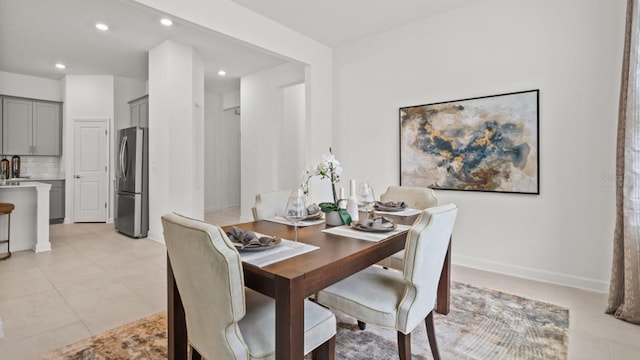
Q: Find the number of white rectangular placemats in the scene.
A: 4